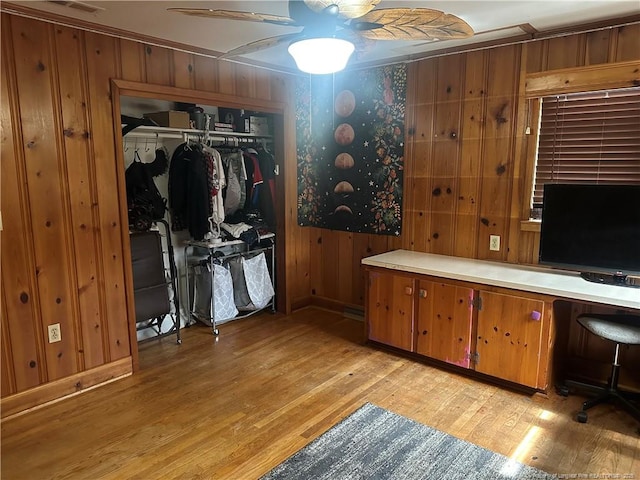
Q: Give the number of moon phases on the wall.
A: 5